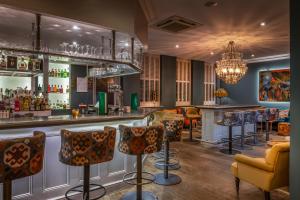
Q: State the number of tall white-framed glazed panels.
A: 3